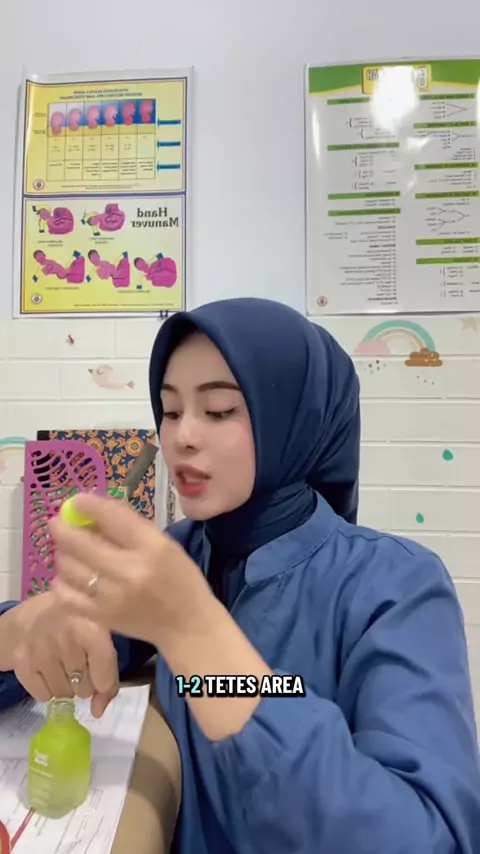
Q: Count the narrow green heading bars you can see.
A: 10